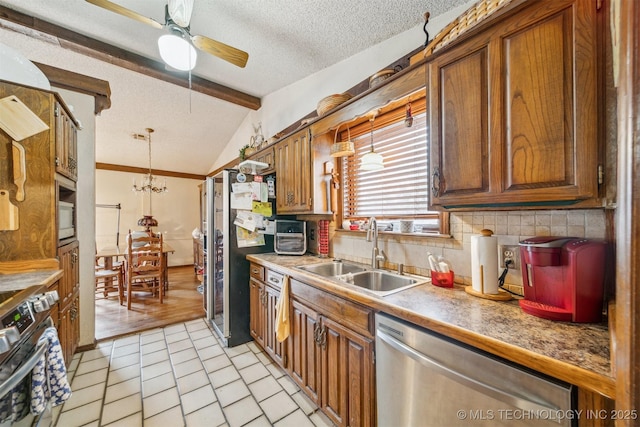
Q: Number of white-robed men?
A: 0